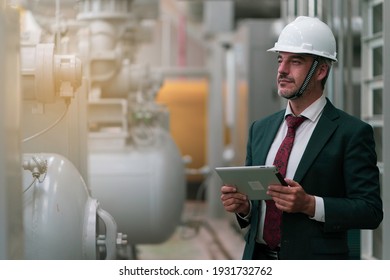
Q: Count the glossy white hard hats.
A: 1